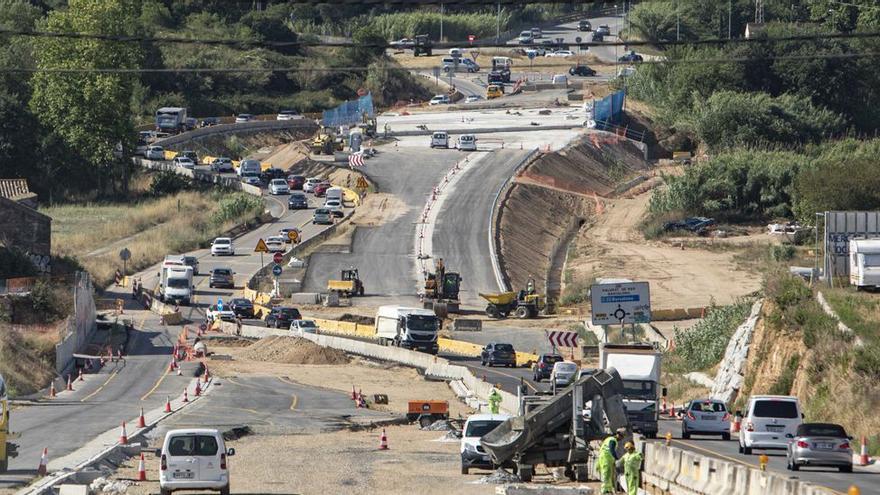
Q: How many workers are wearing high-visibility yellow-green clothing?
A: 3